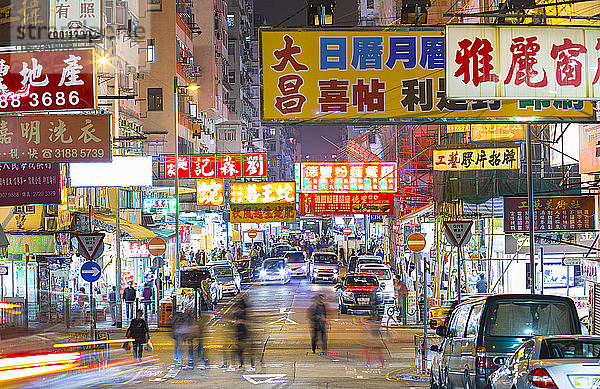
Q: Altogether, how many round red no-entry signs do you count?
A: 4